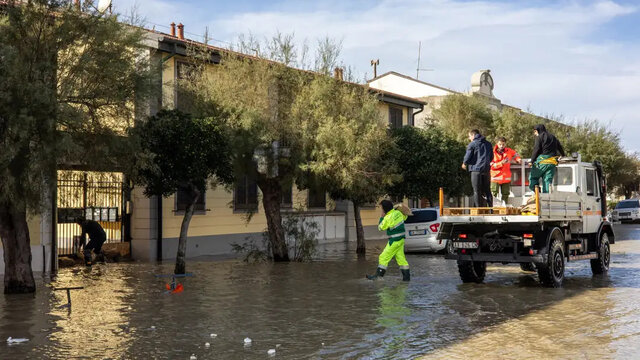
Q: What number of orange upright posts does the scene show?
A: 2